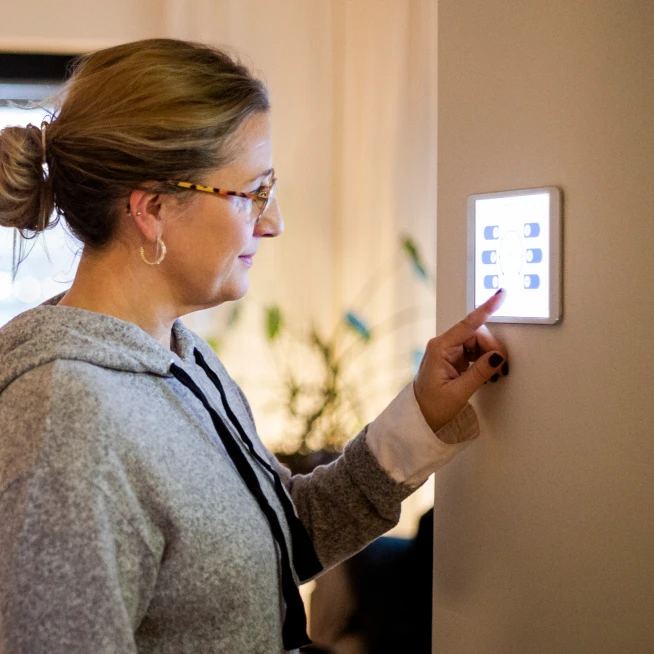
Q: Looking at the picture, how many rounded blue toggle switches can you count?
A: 6